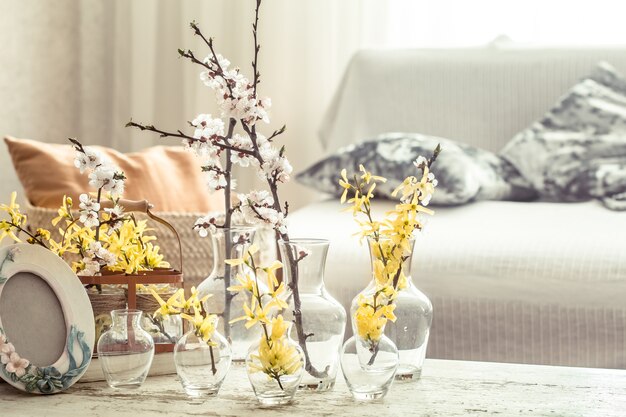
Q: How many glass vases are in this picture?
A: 7